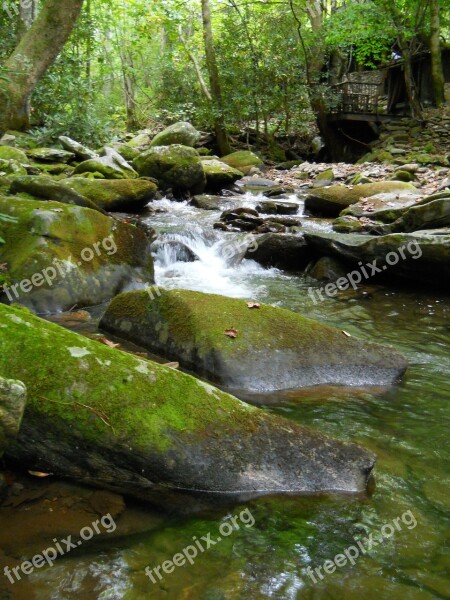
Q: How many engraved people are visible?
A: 0